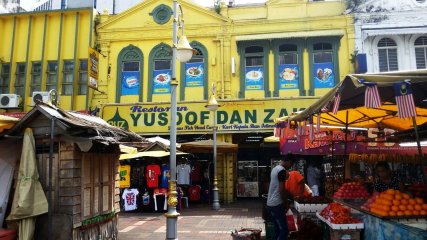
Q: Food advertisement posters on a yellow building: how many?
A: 6